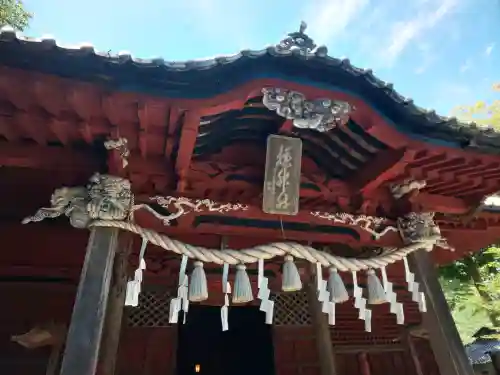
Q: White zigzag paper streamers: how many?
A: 8